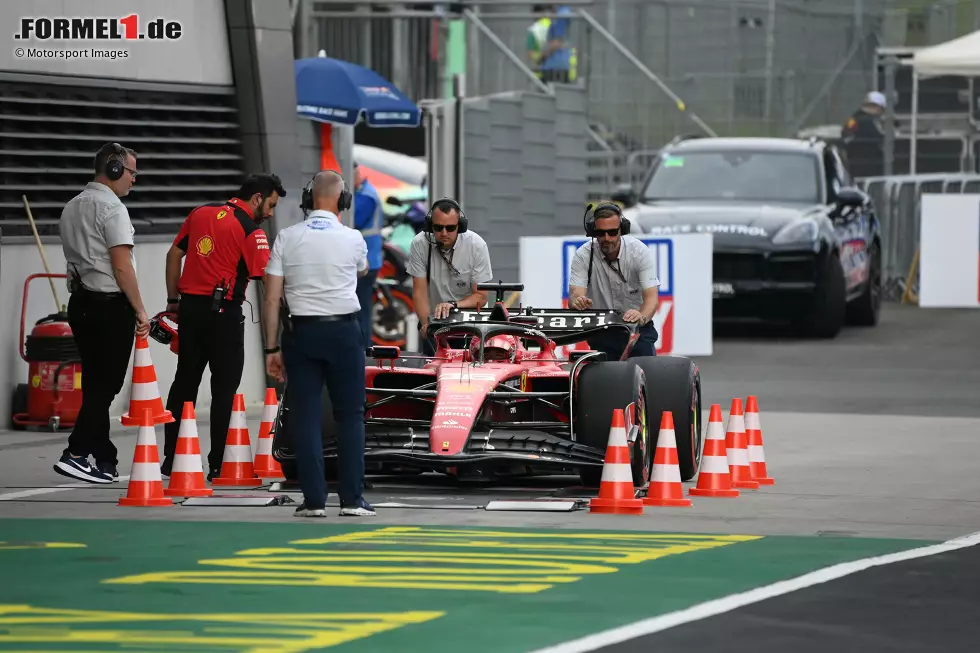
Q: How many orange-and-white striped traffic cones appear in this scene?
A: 10